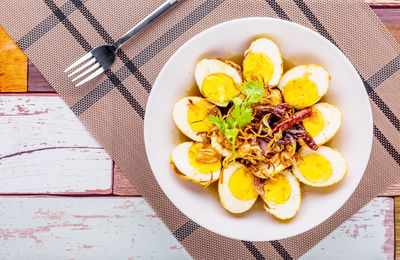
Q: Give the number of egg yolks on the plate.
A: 9